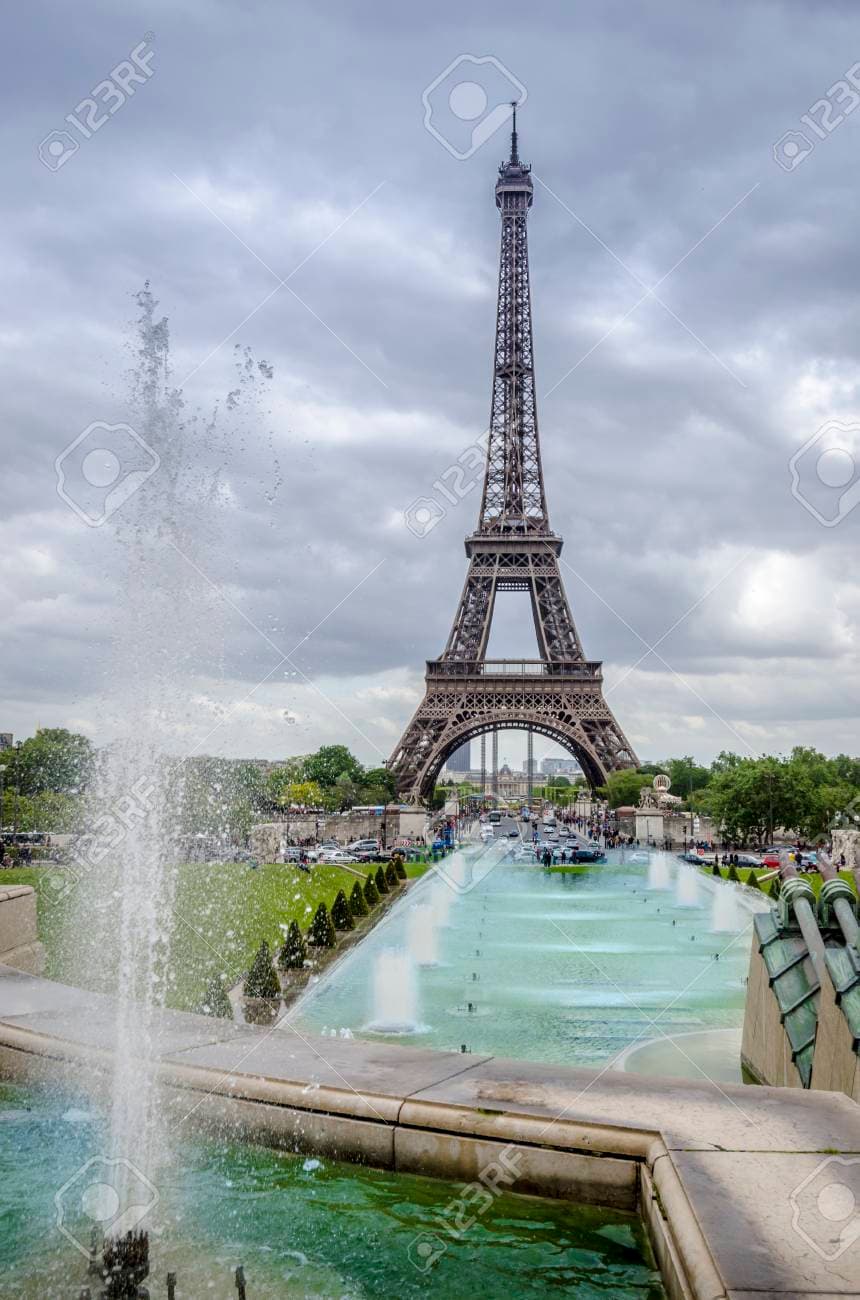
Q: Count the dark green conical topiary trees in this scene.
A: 14